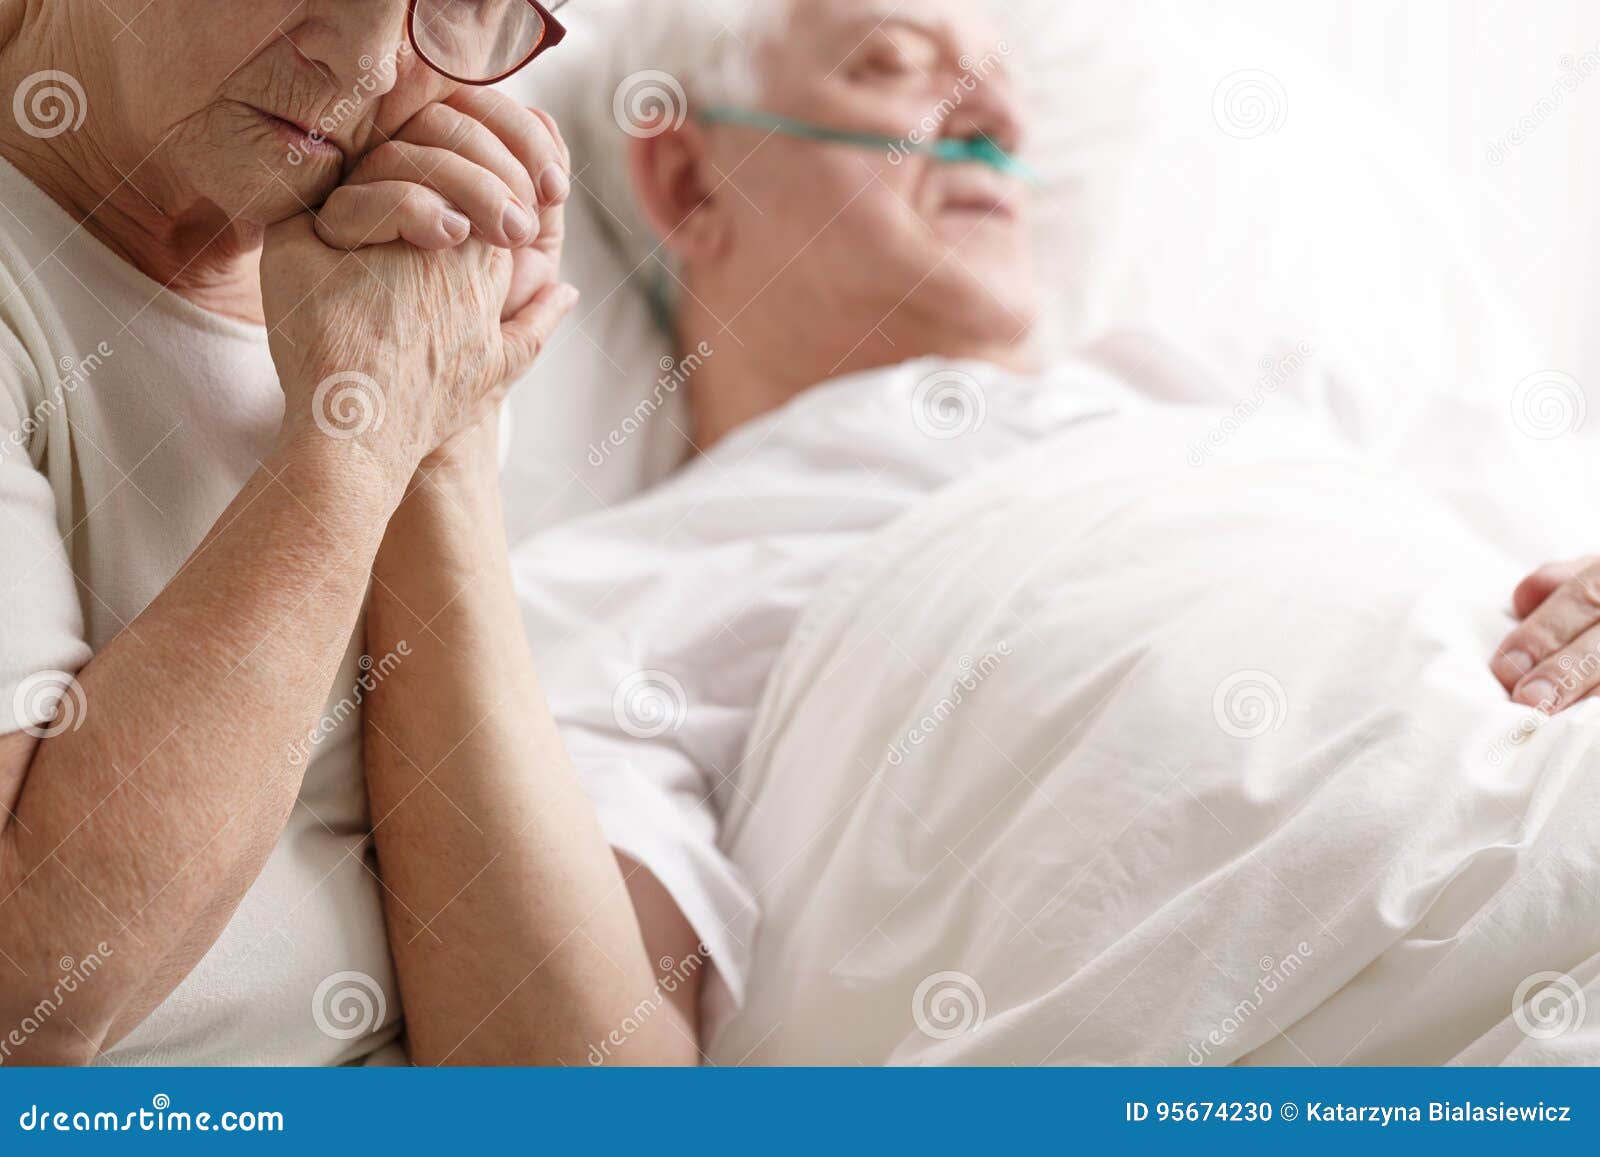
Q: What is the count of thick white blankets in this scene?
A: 1